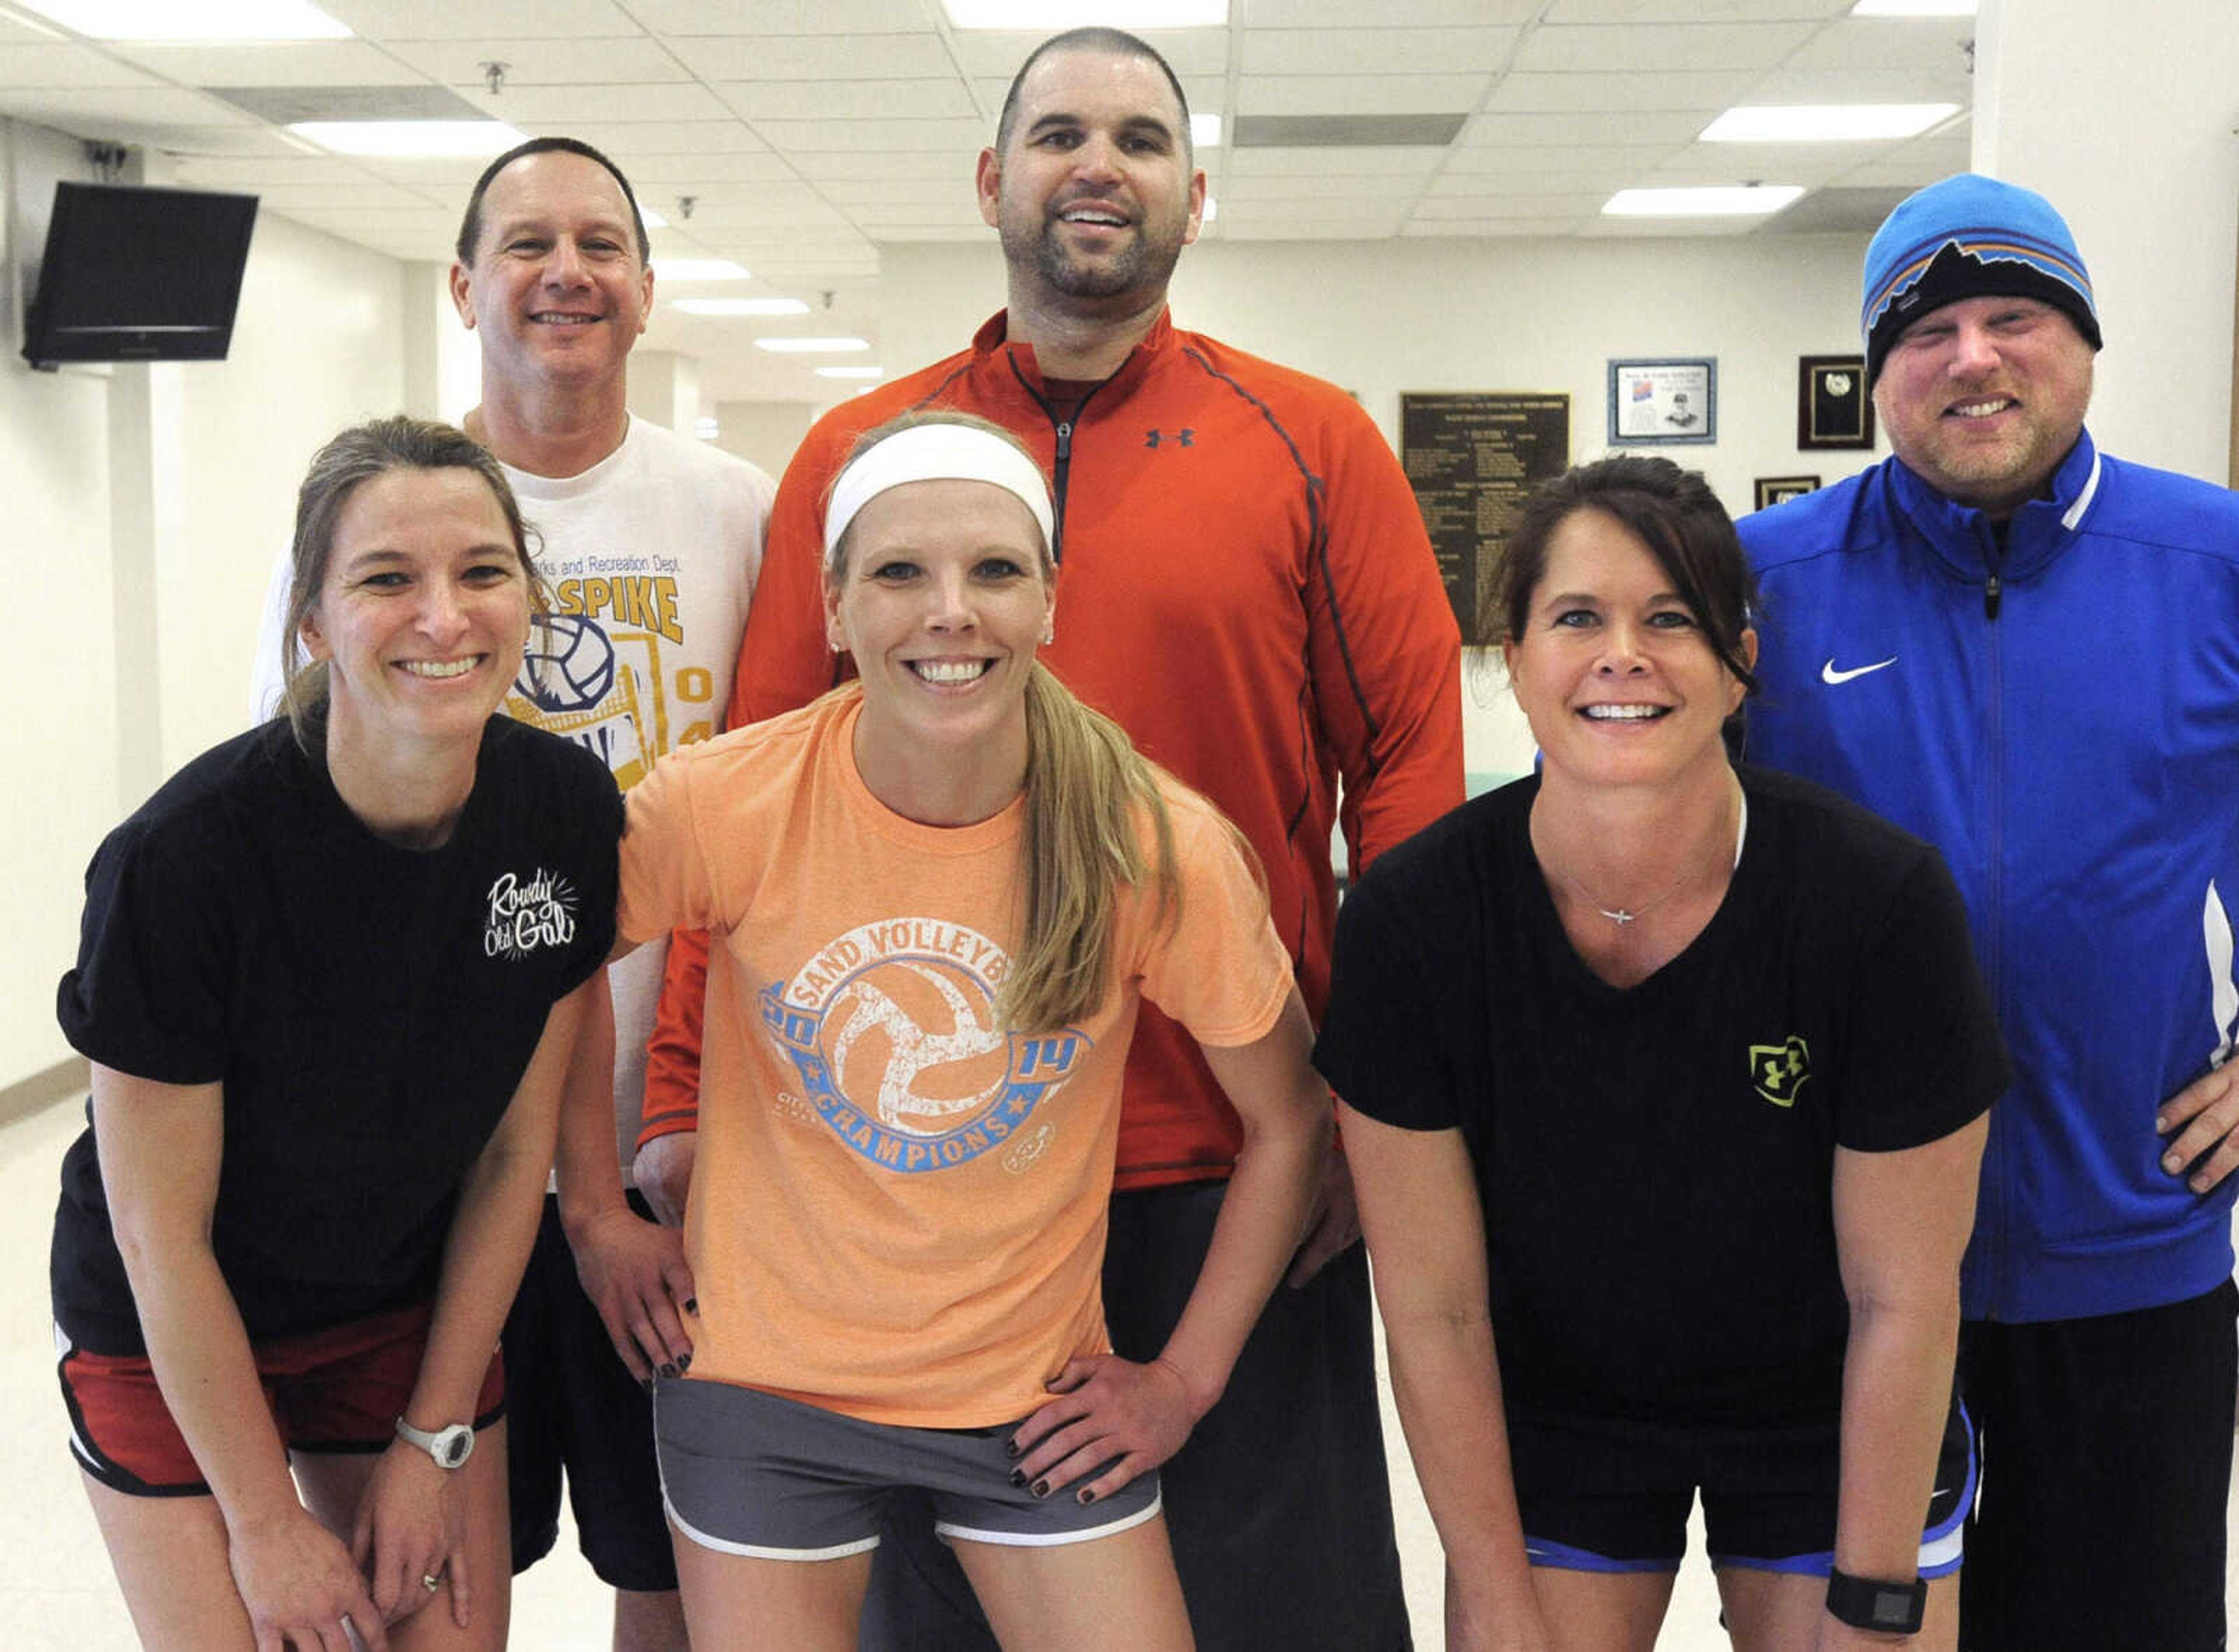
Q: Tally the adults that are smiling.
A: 6